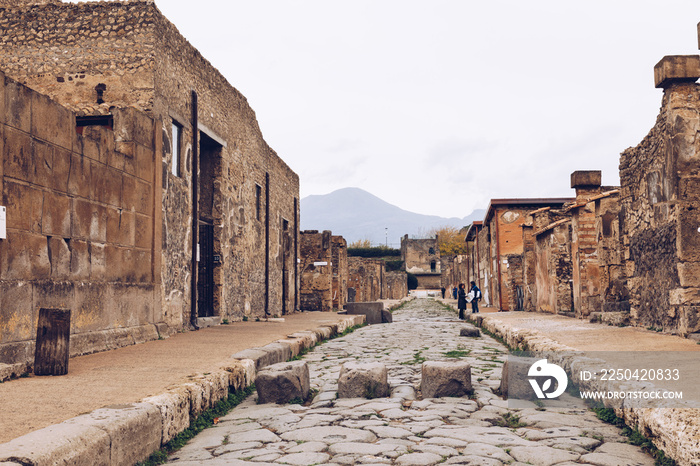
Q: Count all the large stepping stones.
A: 4